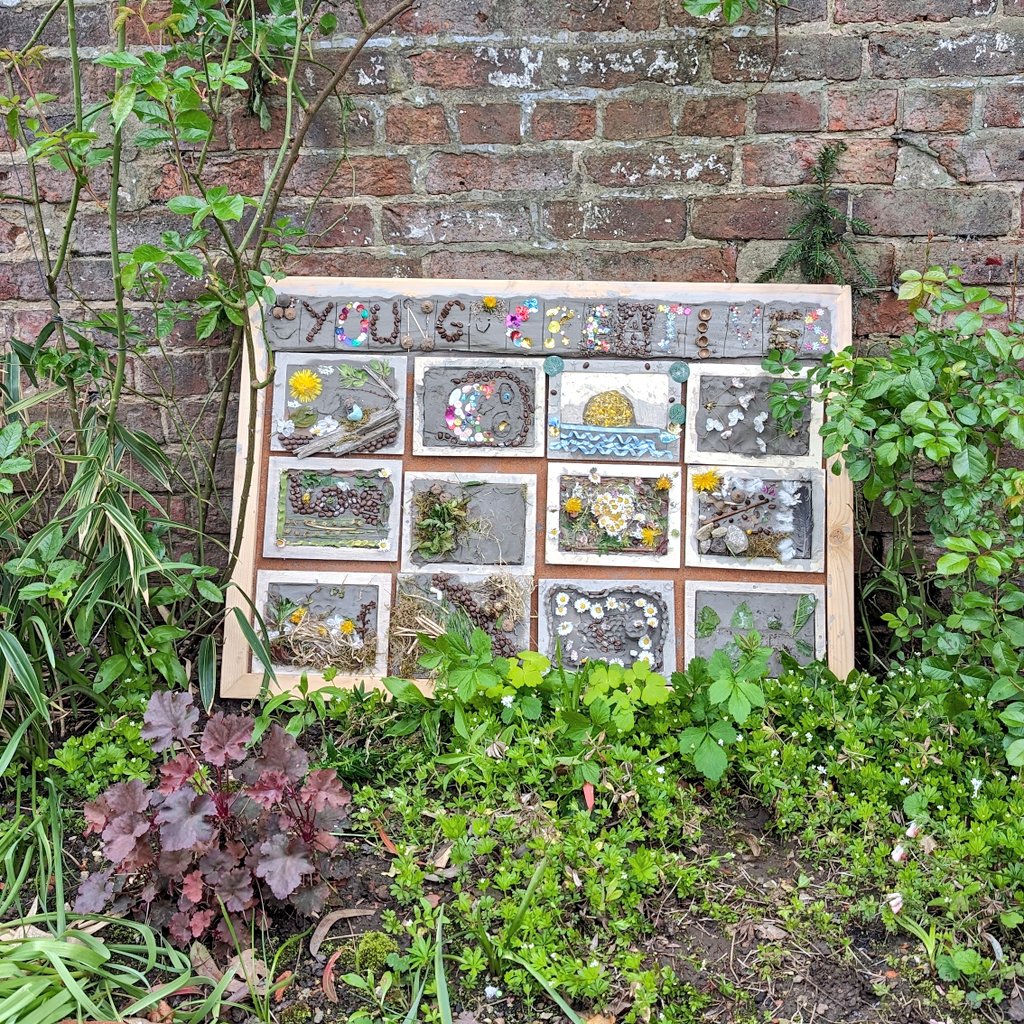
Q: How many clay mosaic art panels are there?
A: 12